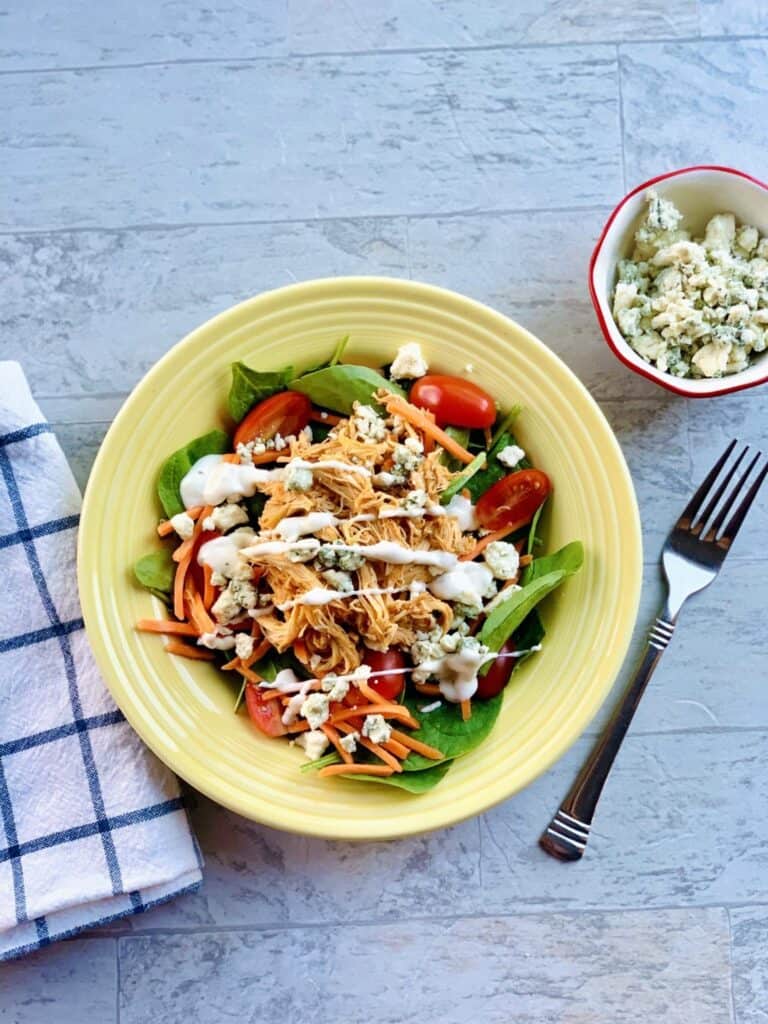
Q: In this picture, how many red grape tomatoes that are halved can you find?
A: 3